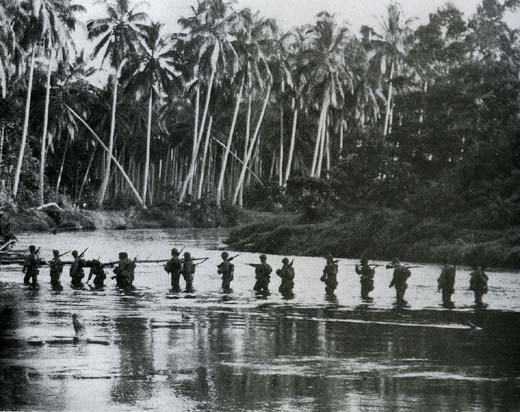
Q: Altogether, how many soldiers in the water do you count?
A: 15